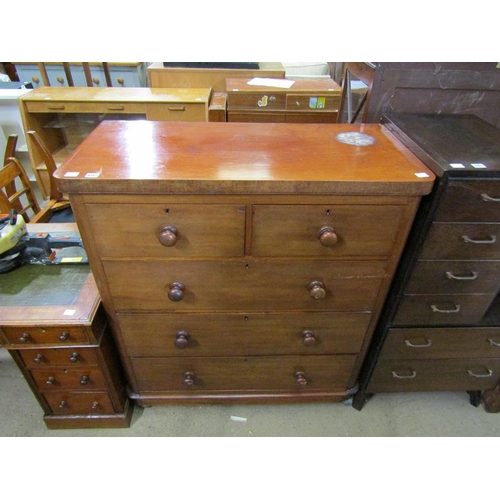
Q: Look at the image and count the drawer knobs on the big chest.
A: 8